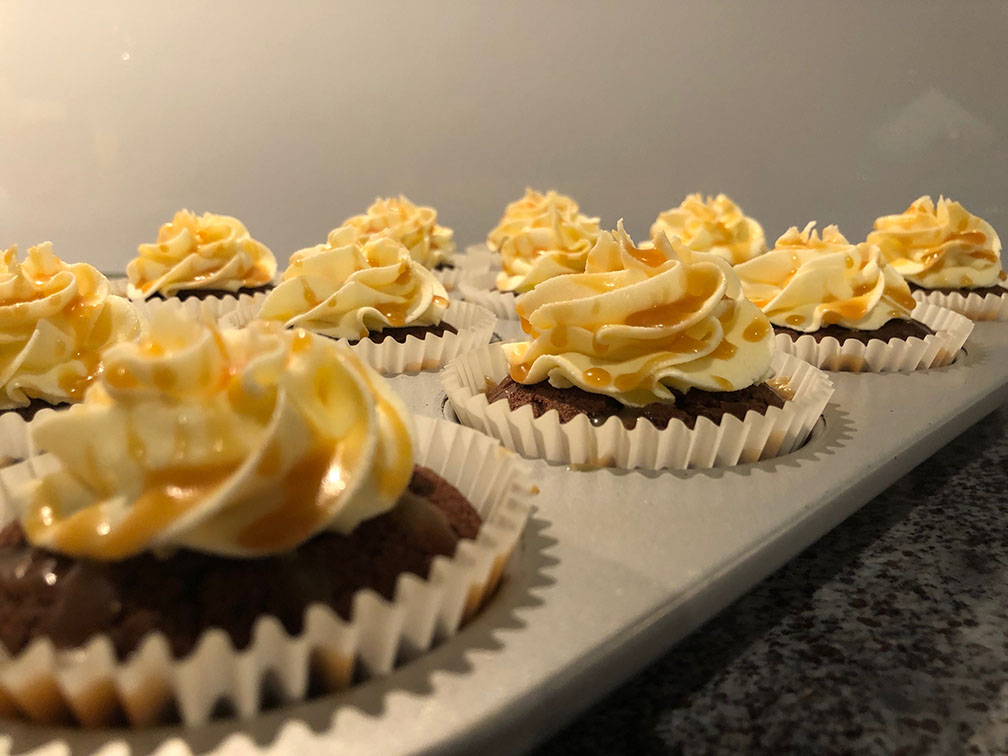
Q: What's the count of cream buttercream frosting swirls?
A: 11